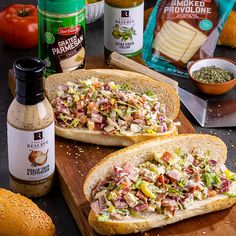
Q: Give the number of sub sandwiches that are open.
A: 2